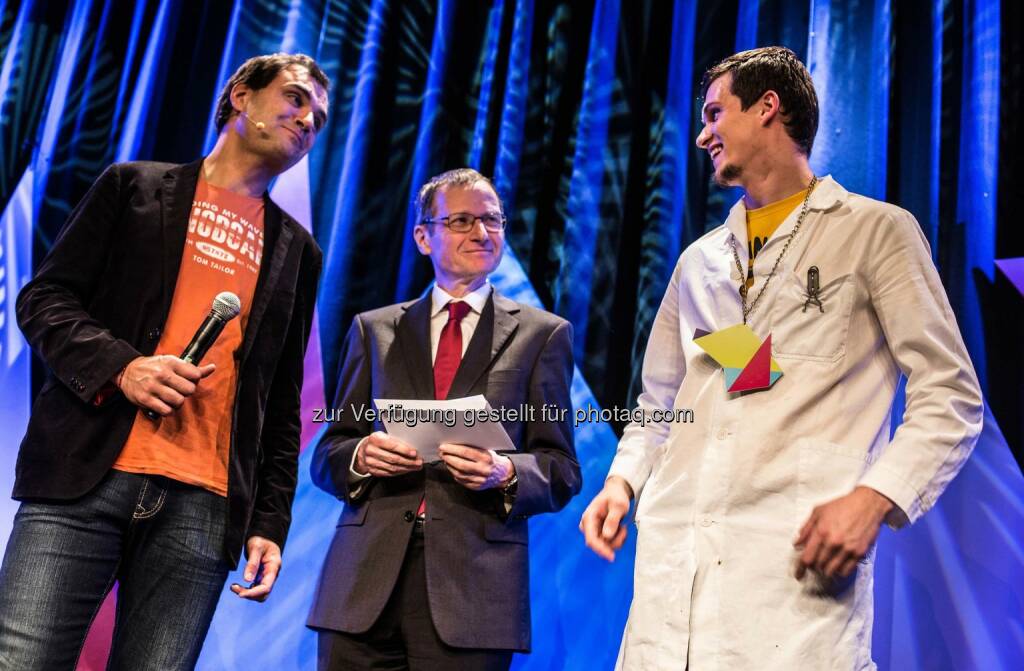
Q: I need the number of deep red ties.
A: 1